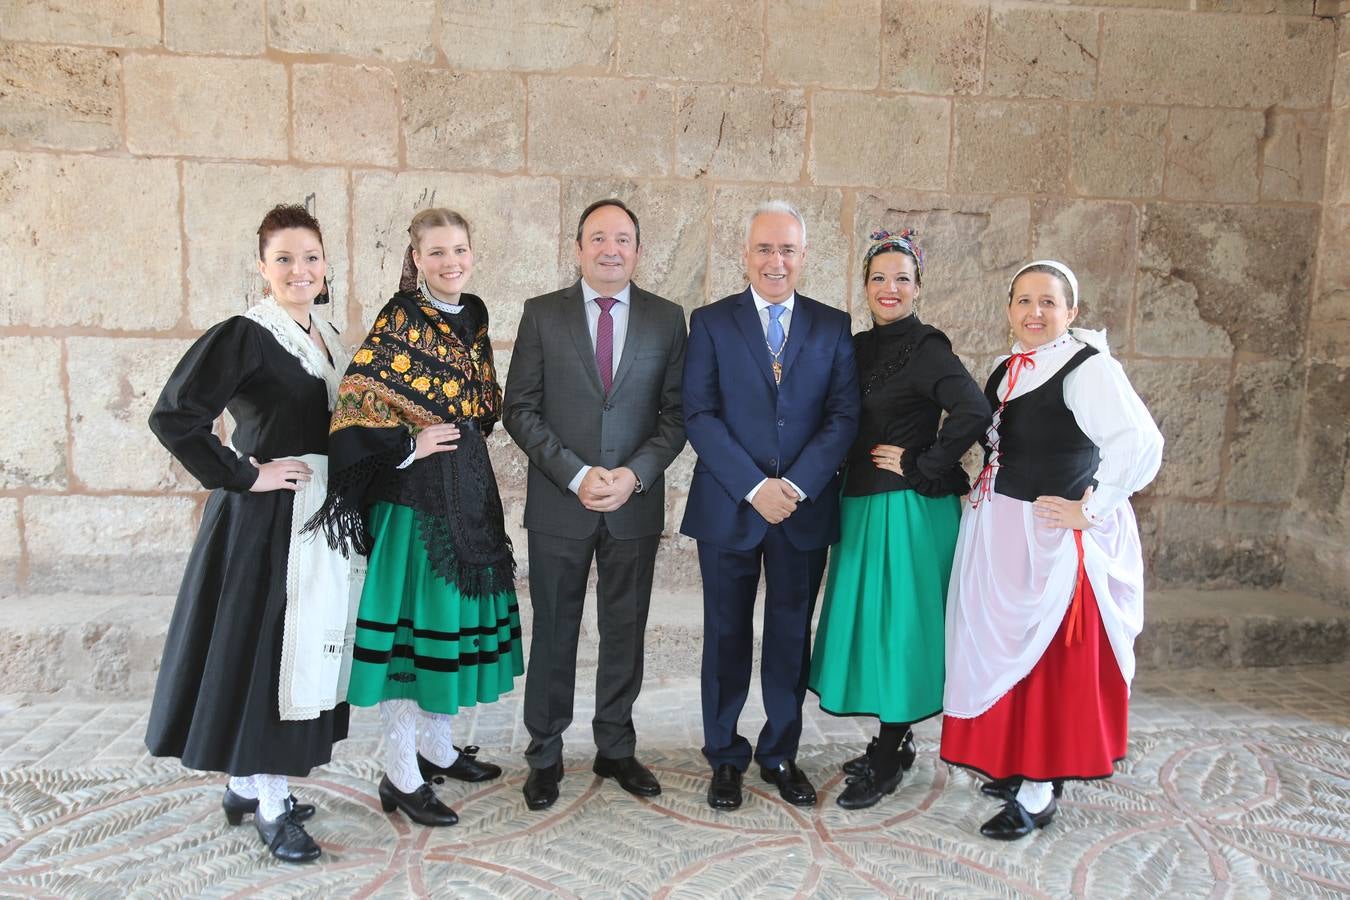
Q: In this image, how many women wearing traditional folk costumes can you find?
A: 4